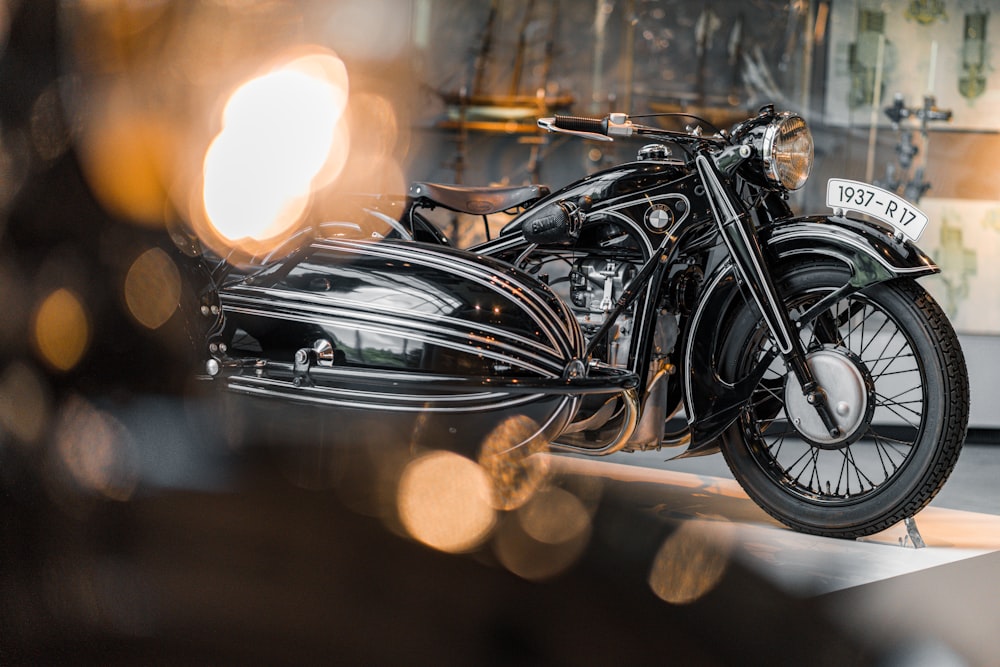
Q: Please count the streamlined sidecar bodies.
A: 1